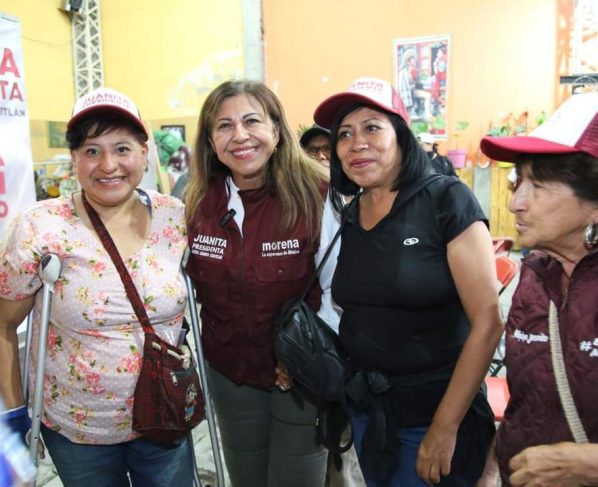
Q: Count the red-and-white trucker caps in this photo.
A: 3